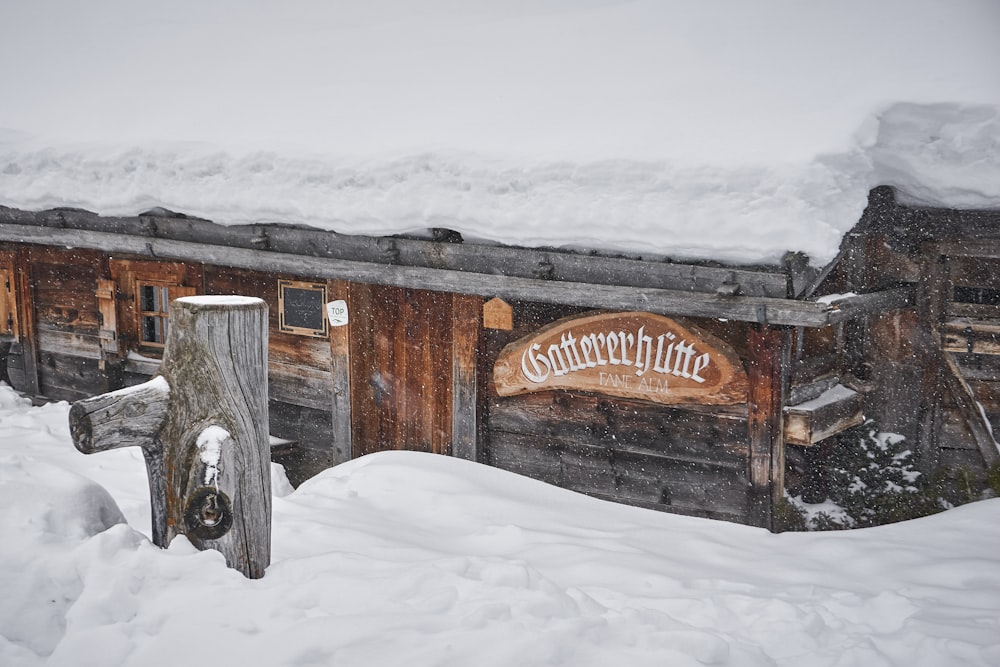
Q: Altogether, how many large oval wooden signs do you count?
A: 1